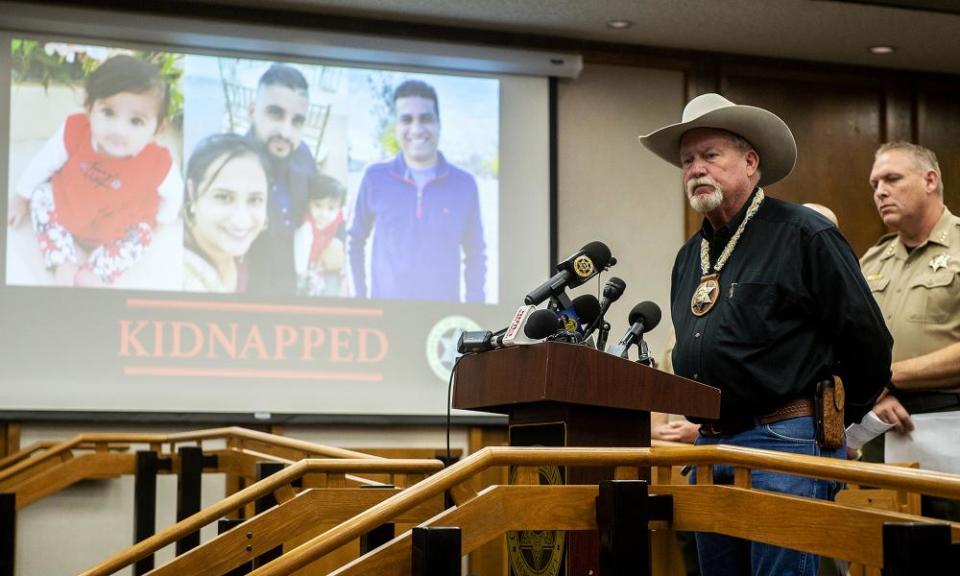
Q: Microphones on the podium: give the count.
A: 5